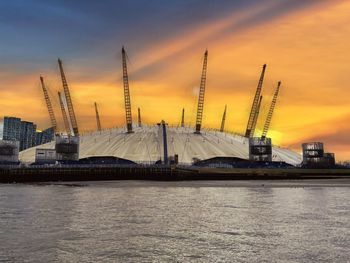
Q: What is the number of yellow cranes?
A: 12